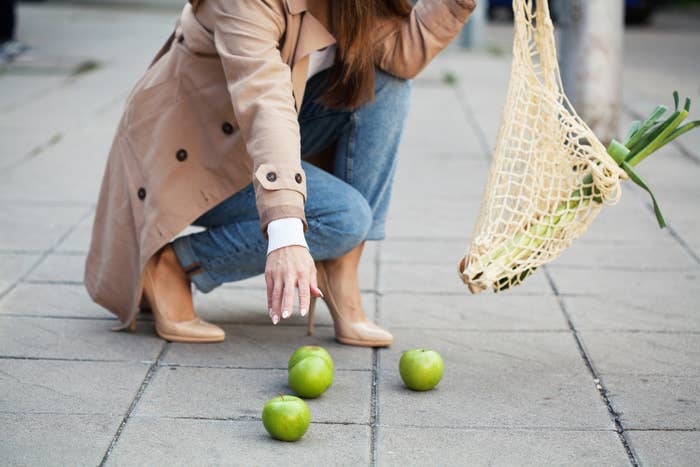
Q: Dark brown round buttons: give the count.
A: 5